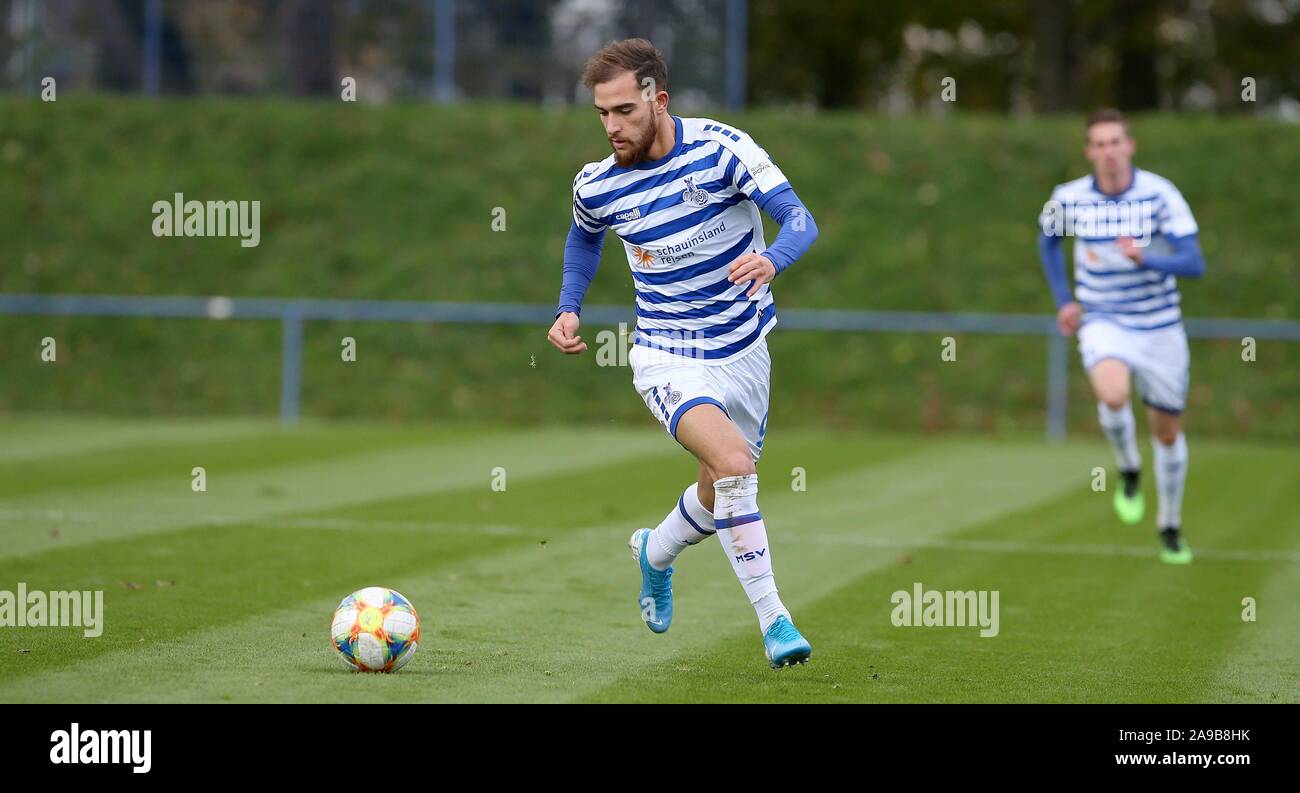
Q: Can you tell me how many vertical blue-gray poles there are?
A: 5